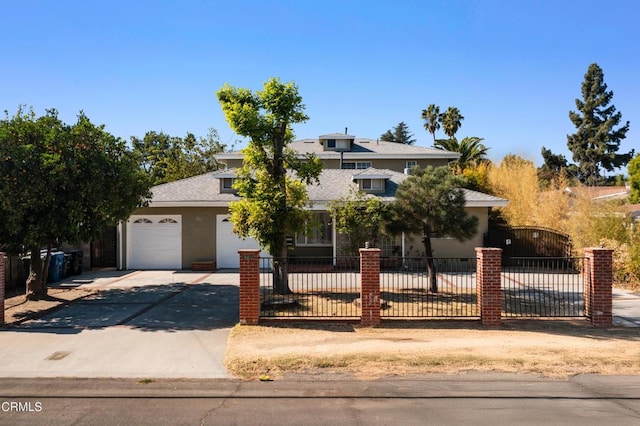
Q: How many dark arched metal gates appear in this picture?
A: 1